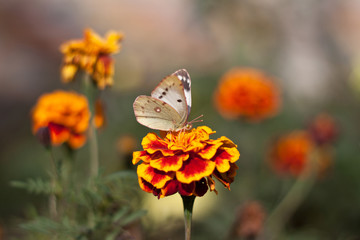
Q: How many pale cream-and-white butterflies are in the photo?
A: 1